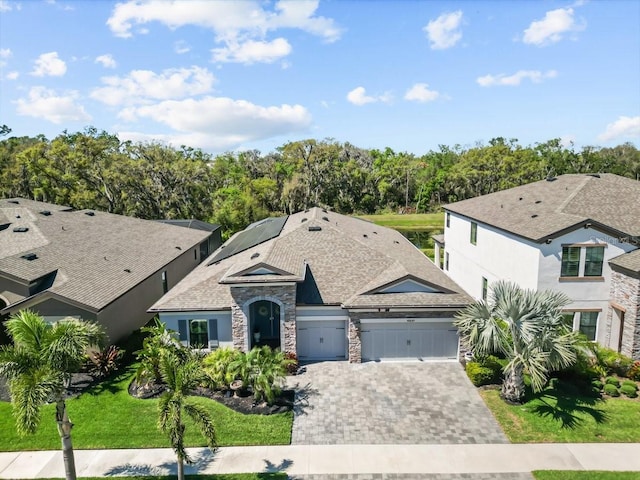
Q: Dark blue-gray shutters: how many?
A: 2